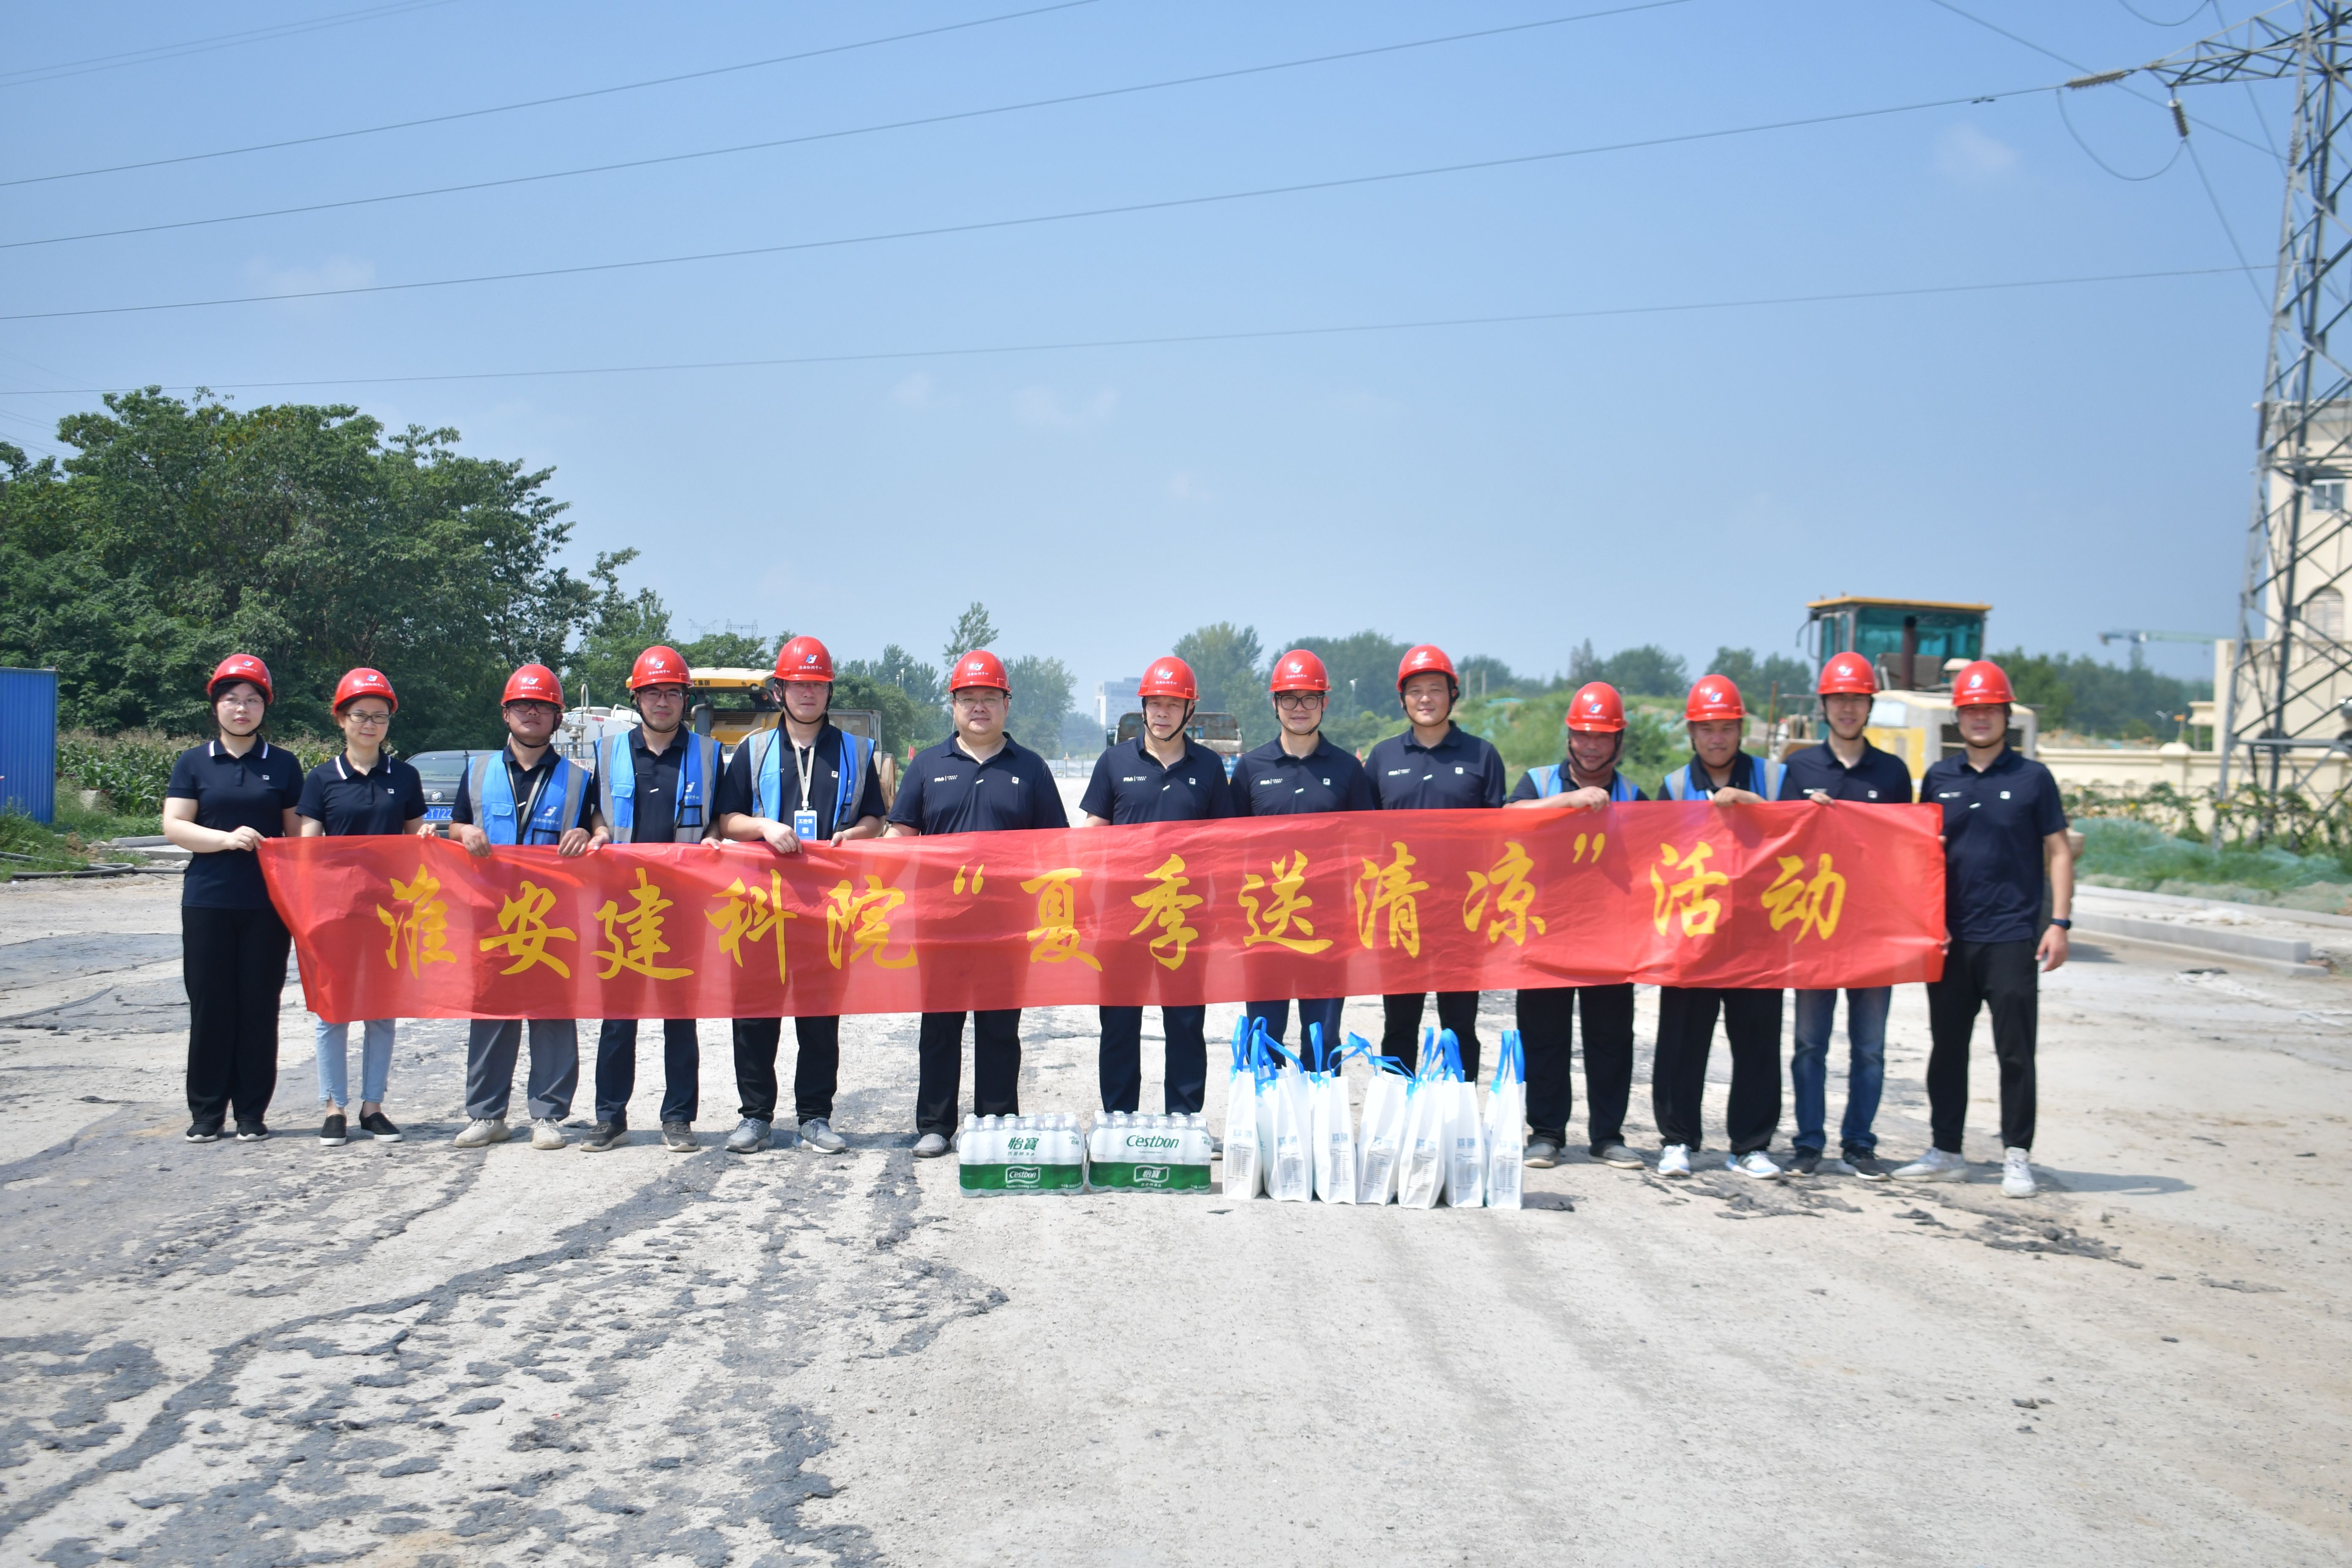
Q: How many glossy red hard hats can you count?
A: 13